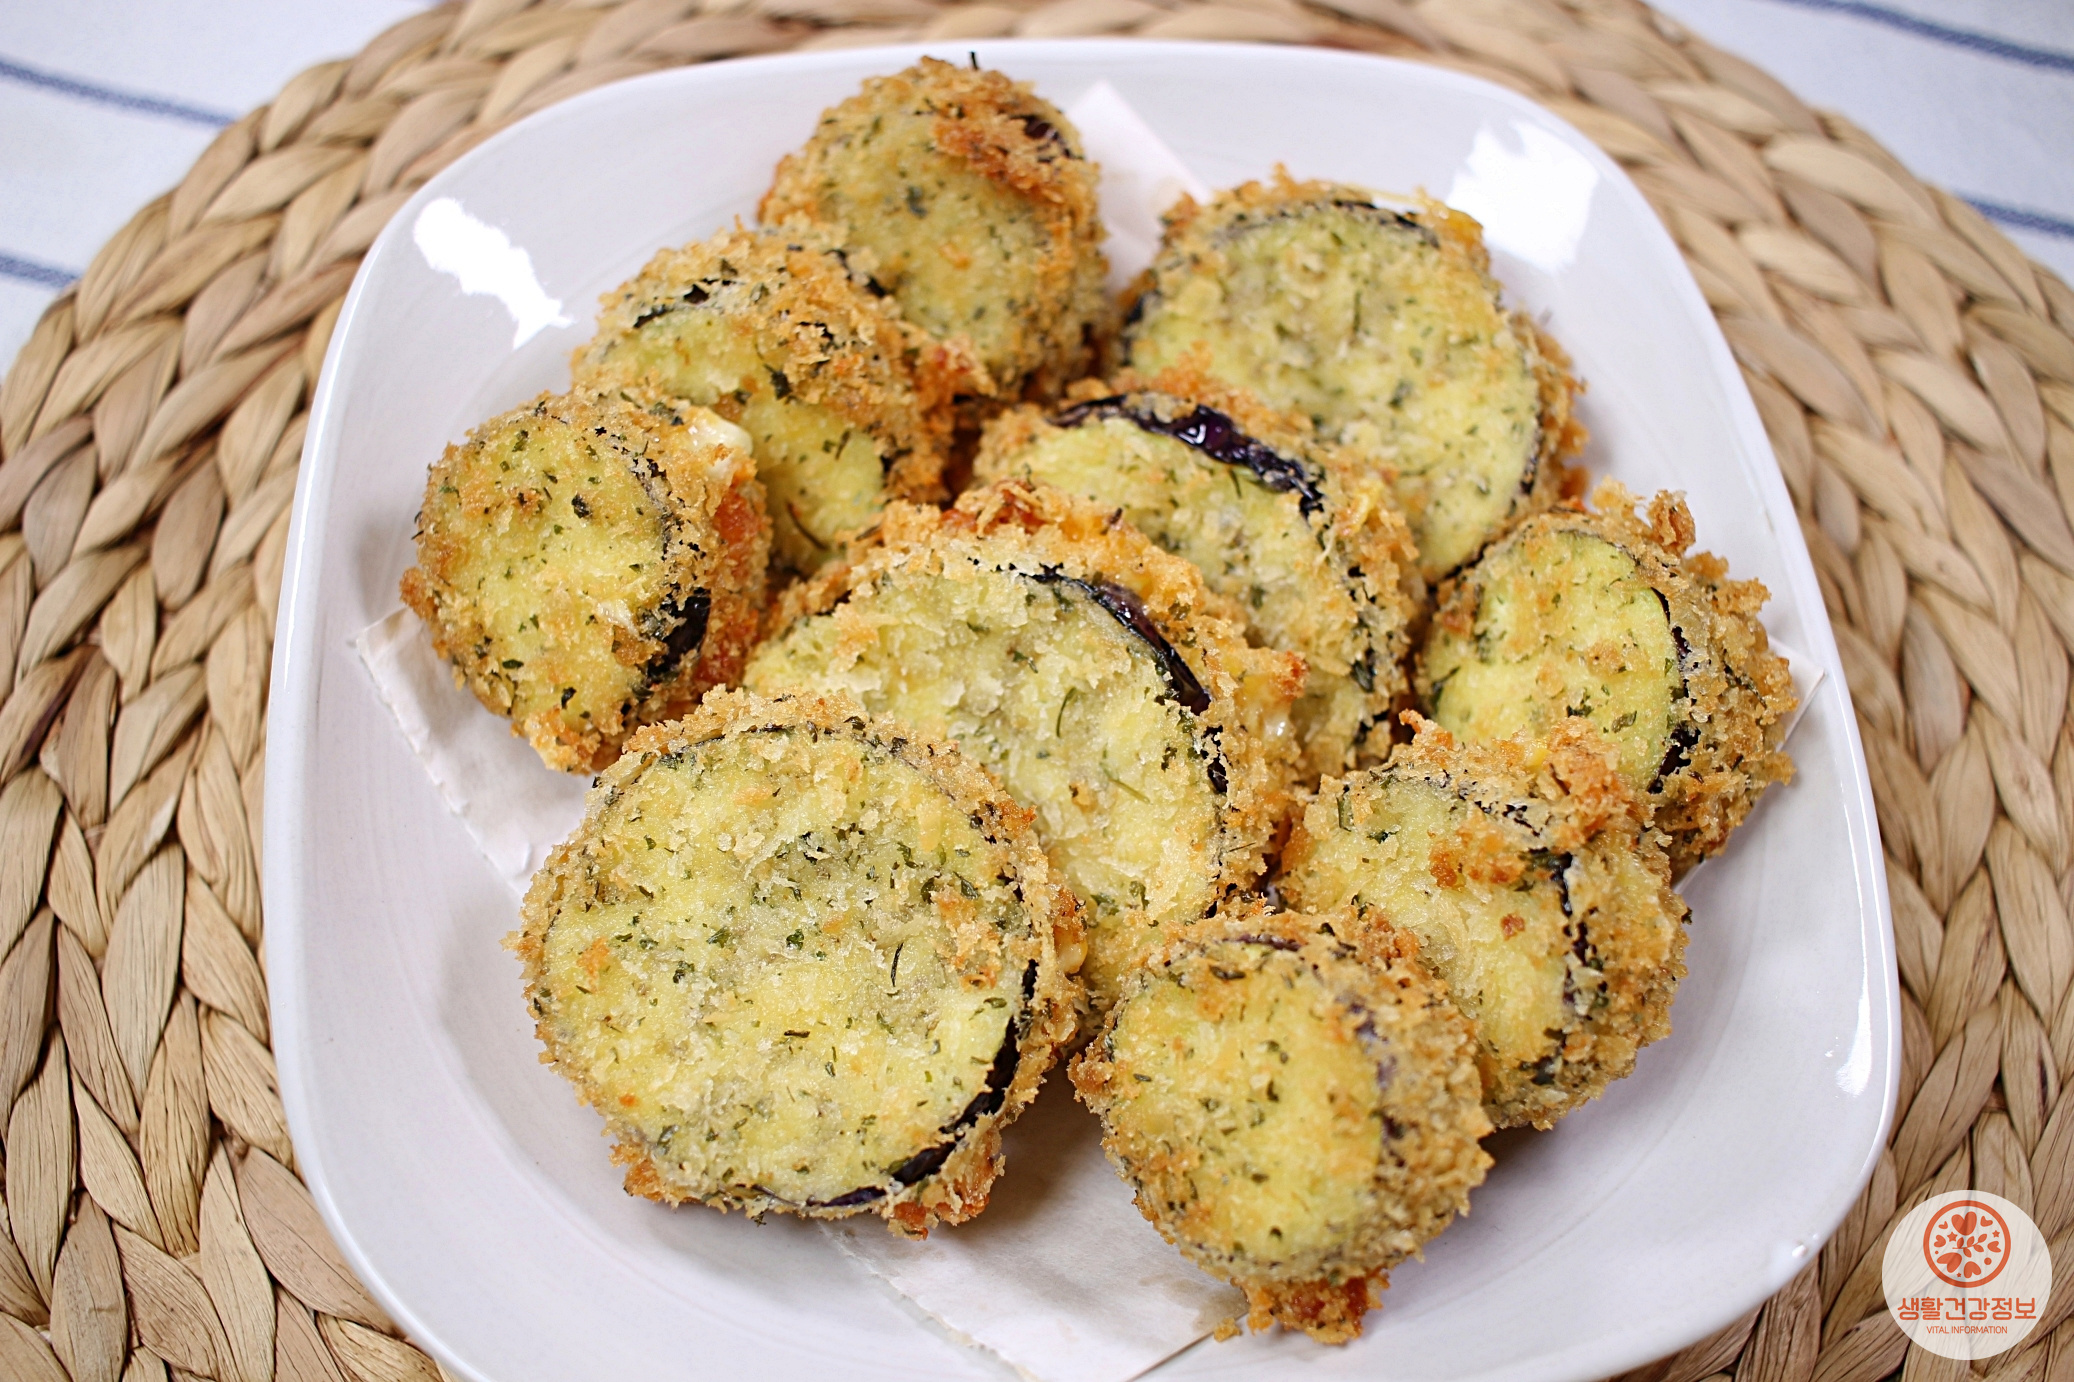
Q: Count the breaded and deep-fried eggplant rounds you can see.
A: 10